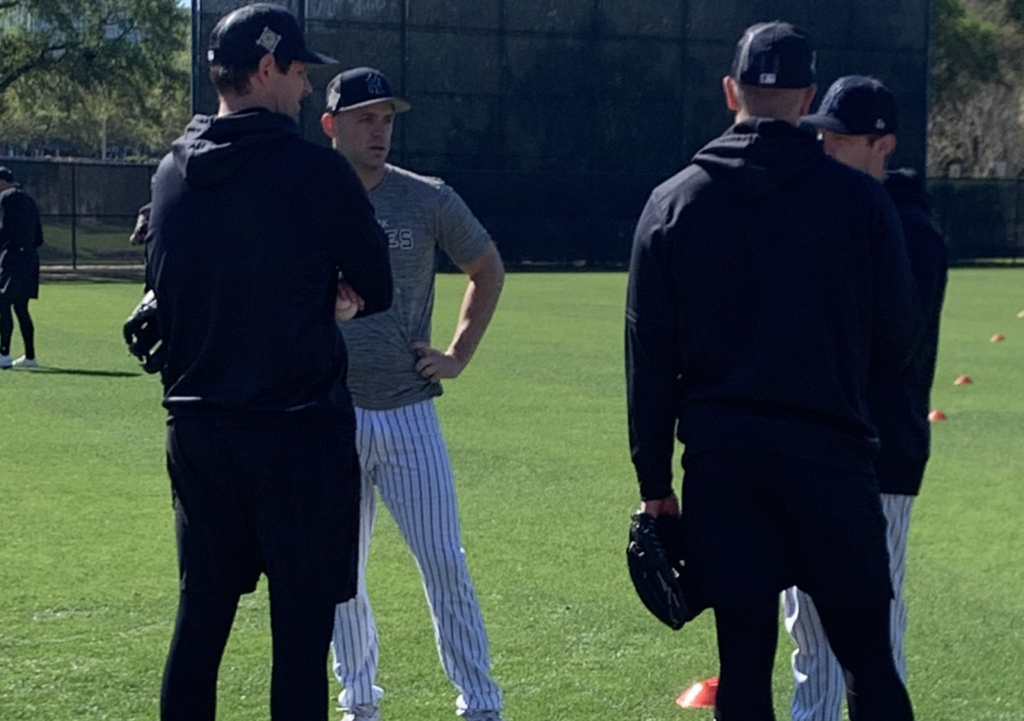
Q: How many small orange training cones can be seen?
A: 4